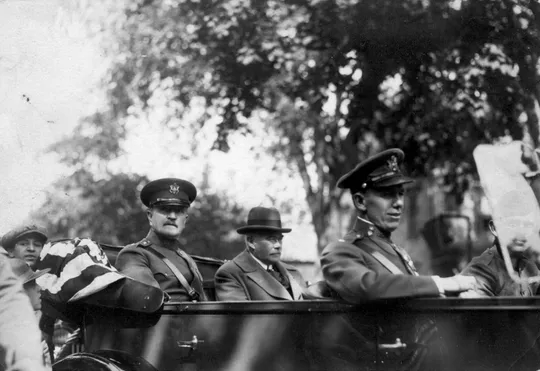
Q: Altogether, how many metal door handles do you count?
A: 2